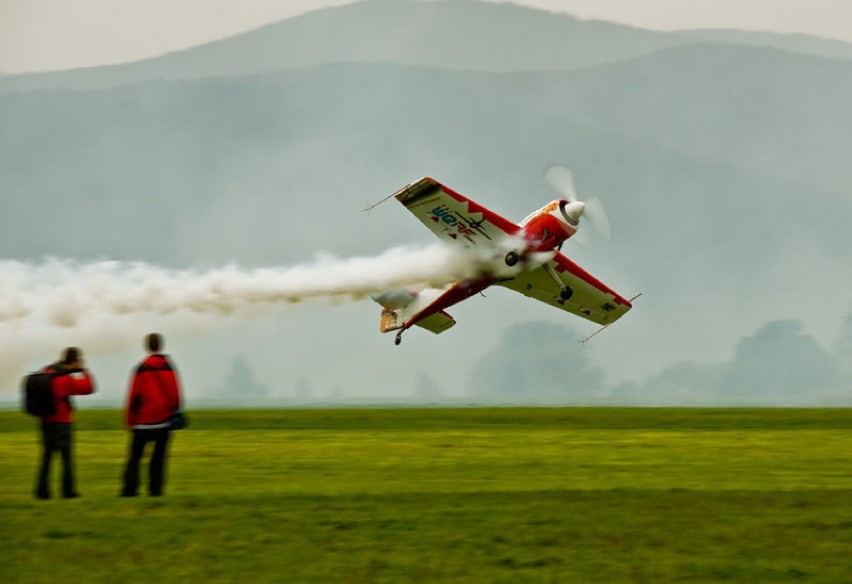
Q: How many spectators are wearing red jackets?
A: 2